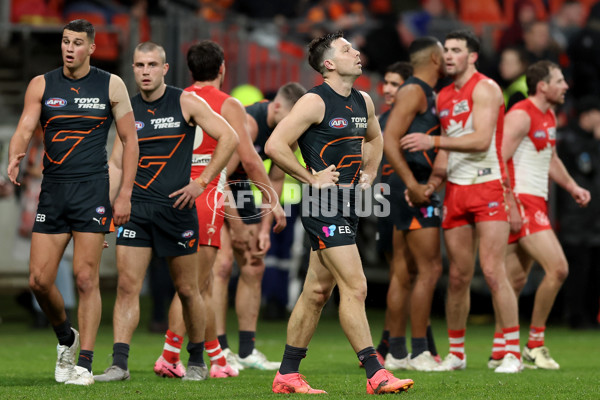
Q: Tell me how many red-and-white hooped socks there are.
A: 6